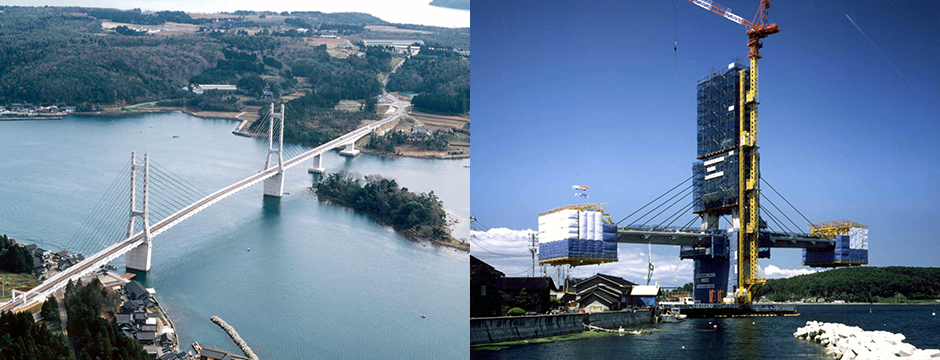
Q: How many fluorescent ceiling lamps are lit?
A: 0